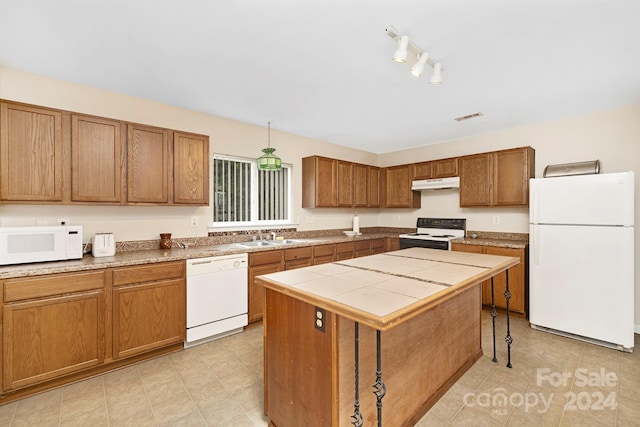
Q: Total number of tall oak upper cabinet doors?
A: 11